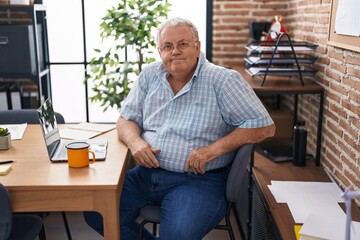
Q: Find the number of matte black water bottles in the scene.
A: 1